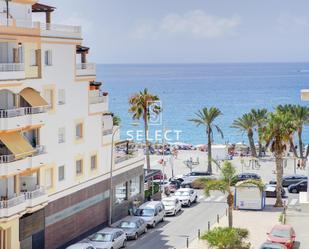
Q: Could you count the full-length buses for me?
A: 0